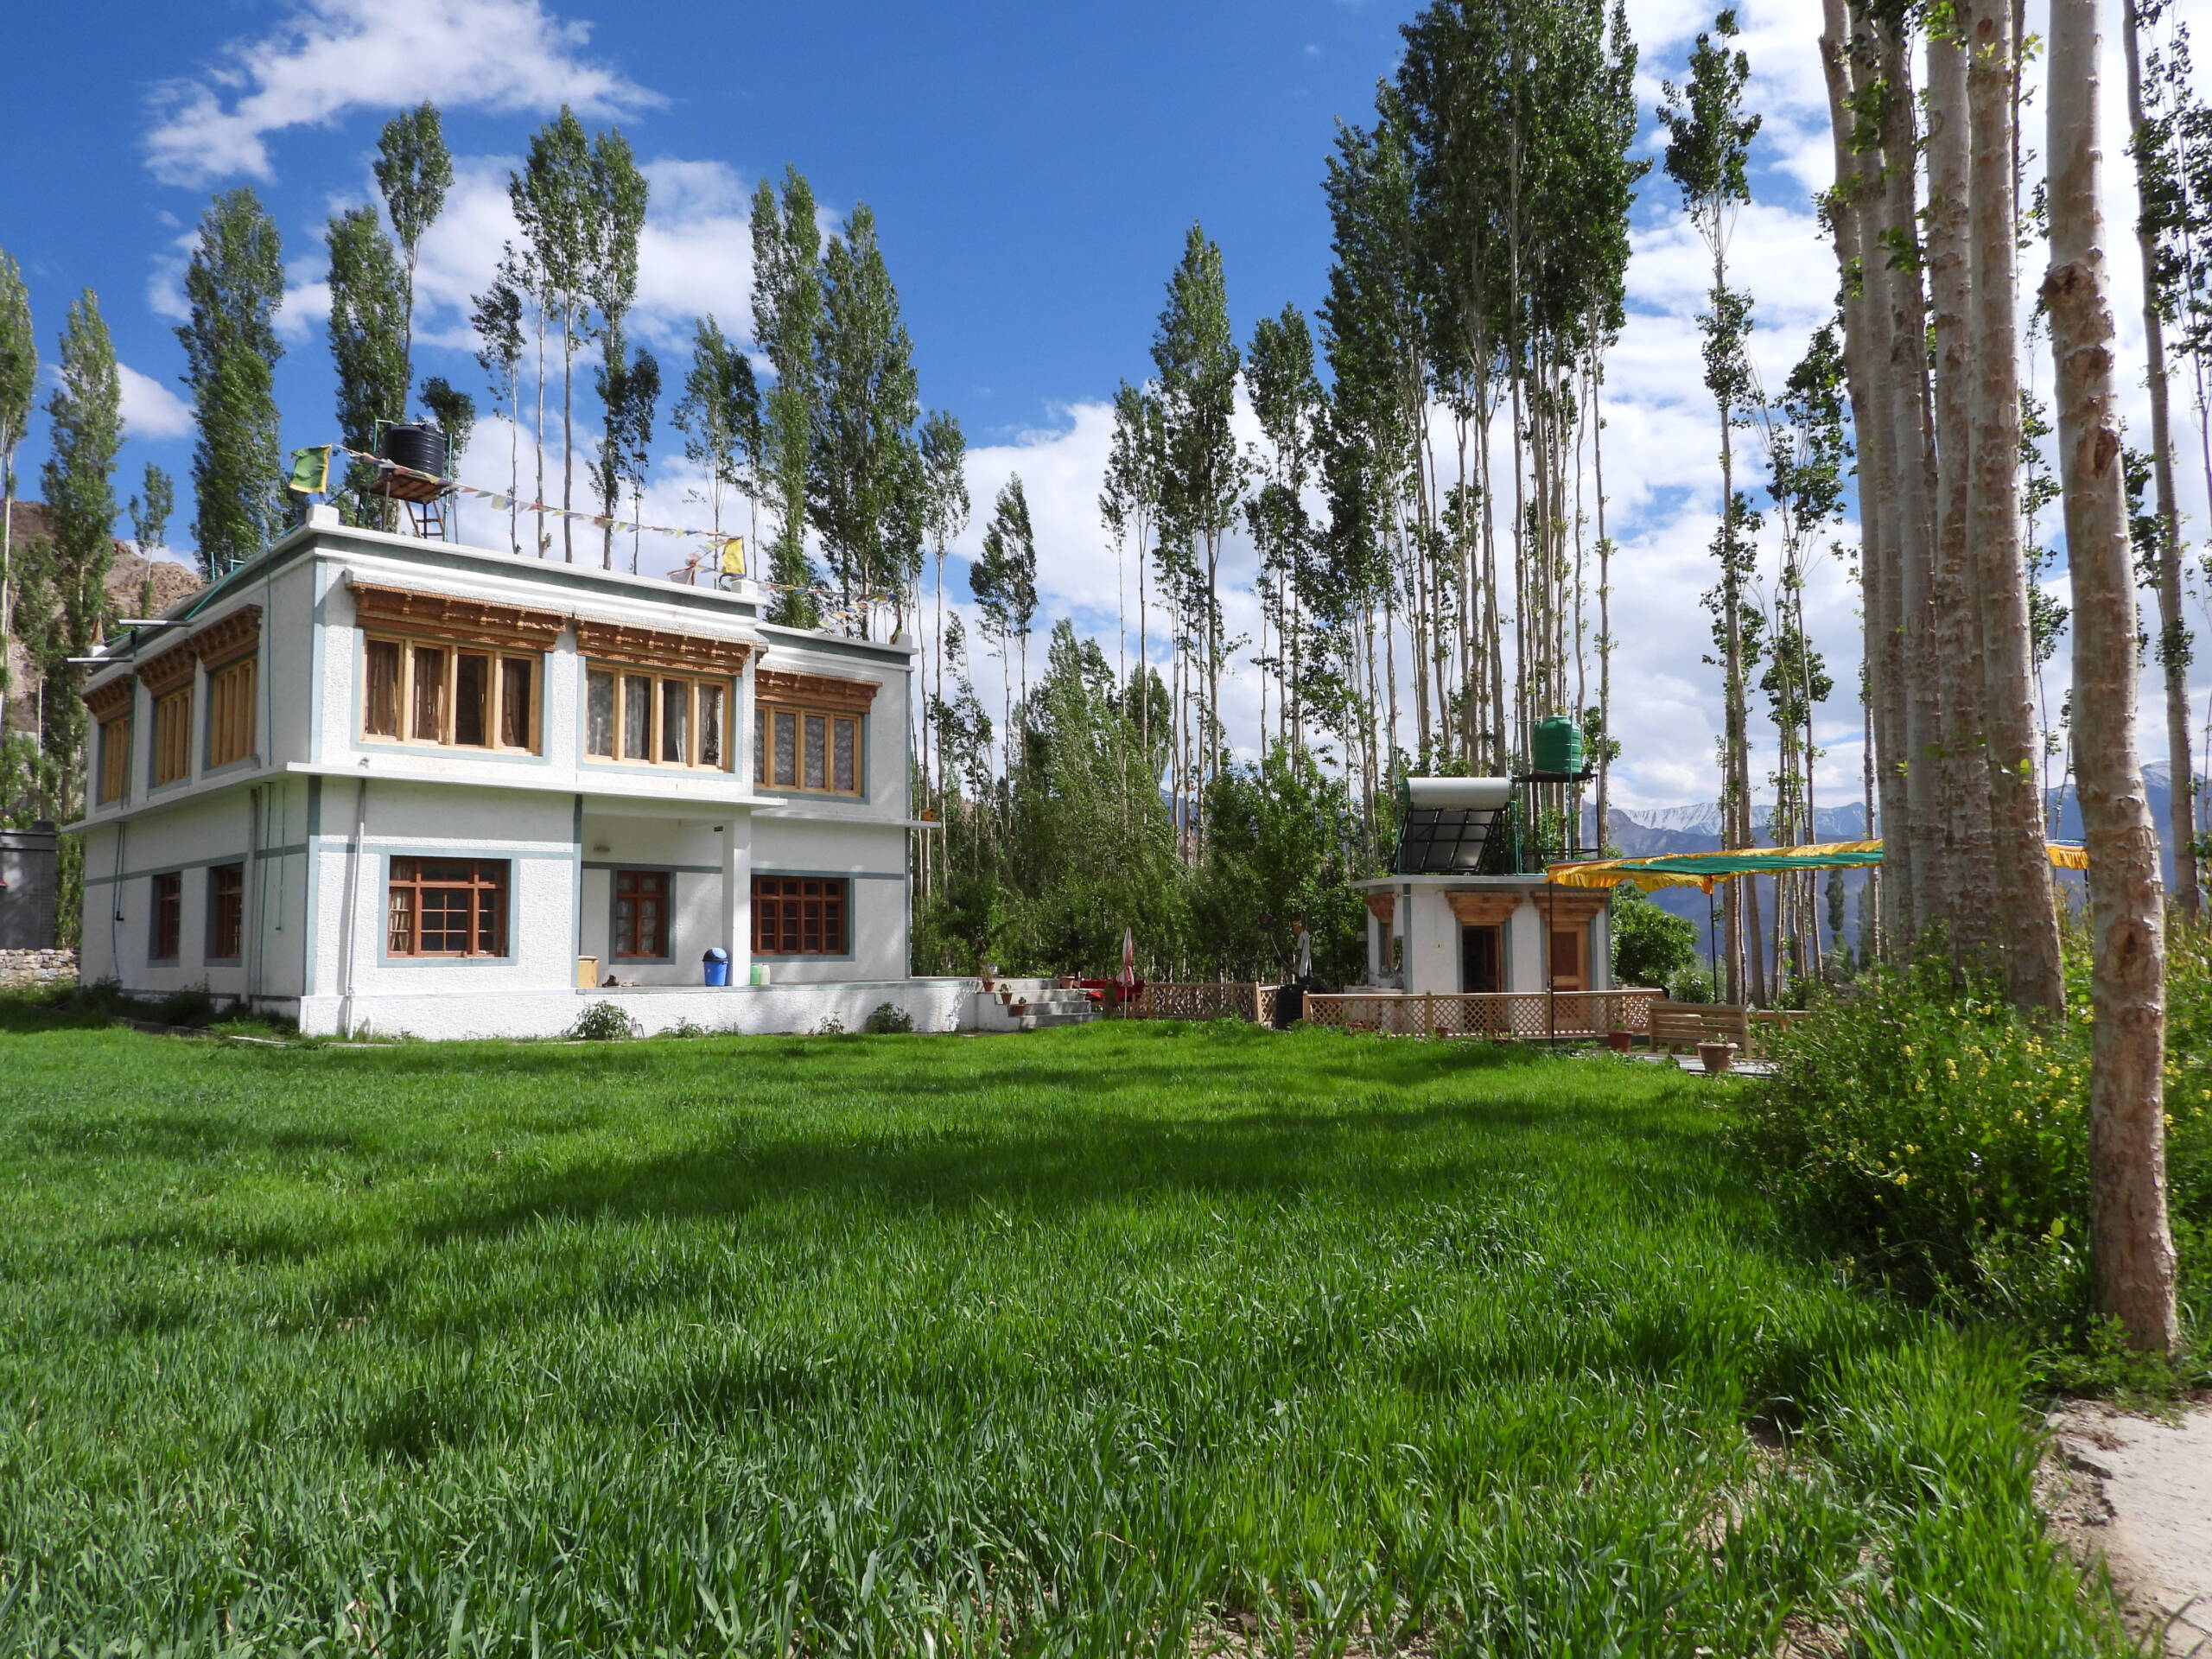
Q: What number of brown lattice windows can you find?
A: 5